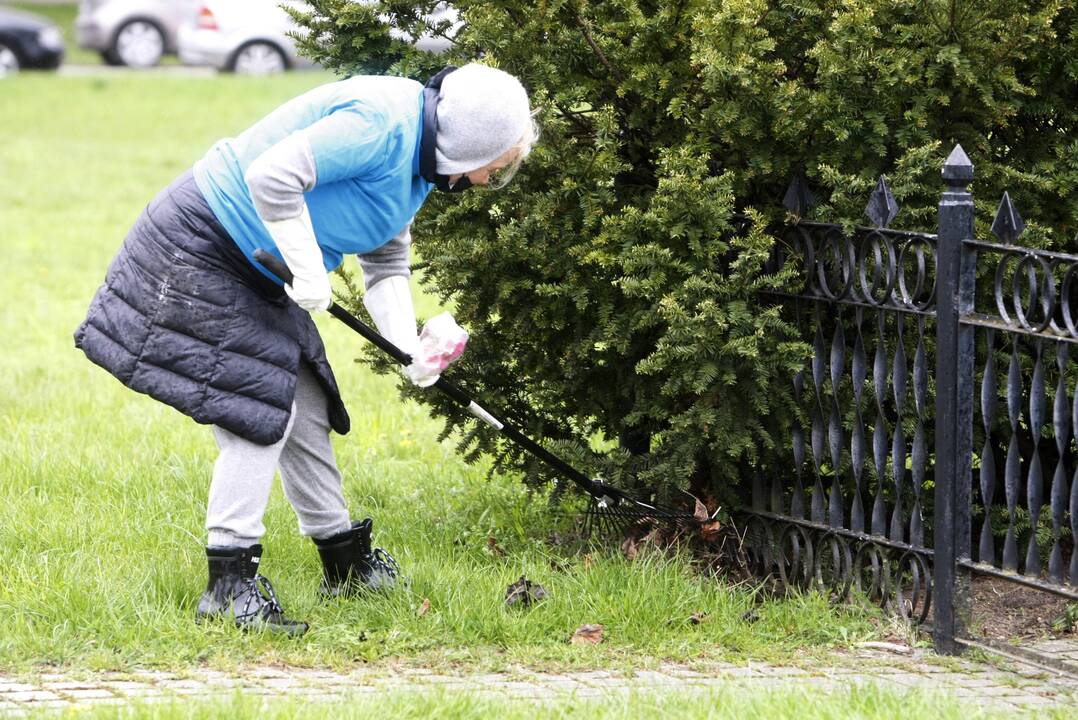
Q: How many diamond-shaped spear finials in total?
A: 3